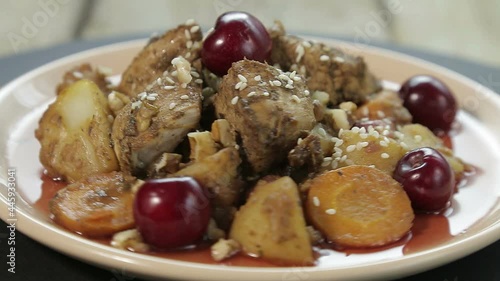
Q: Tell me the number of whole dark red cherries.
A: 4